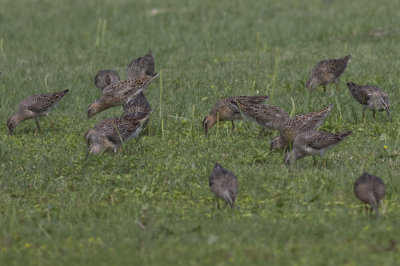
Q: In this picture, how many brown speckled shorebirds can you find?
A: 14